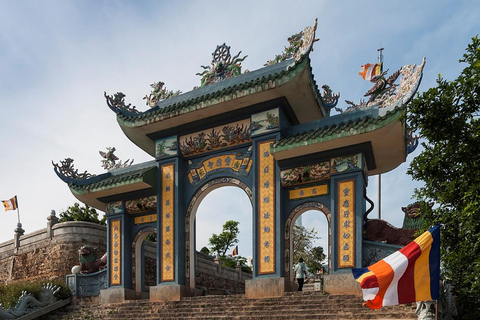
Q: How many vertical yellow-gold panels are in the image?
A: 4